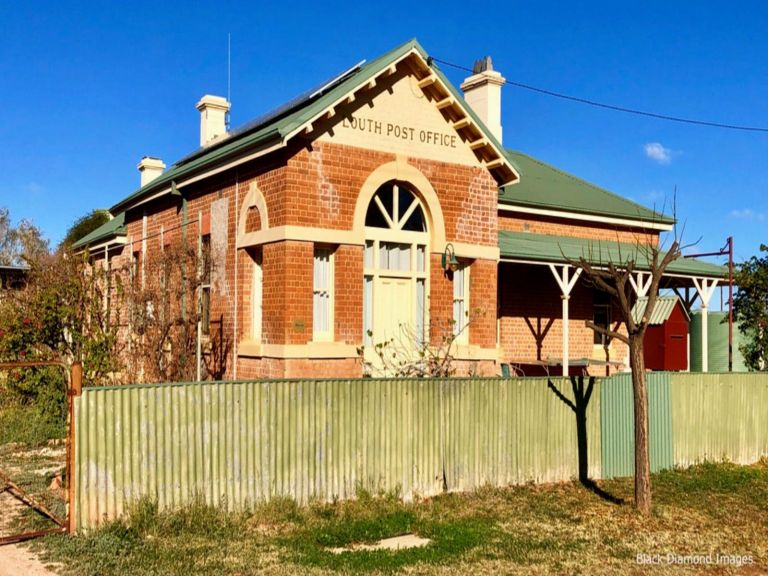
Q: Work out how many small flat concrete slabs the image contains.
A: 1